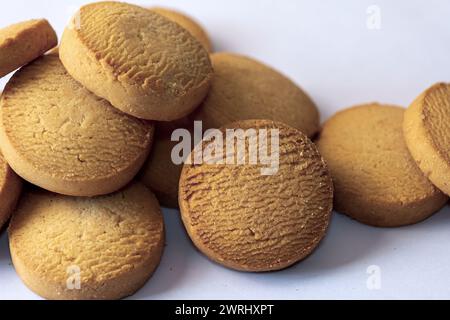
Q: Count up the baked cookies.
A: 11